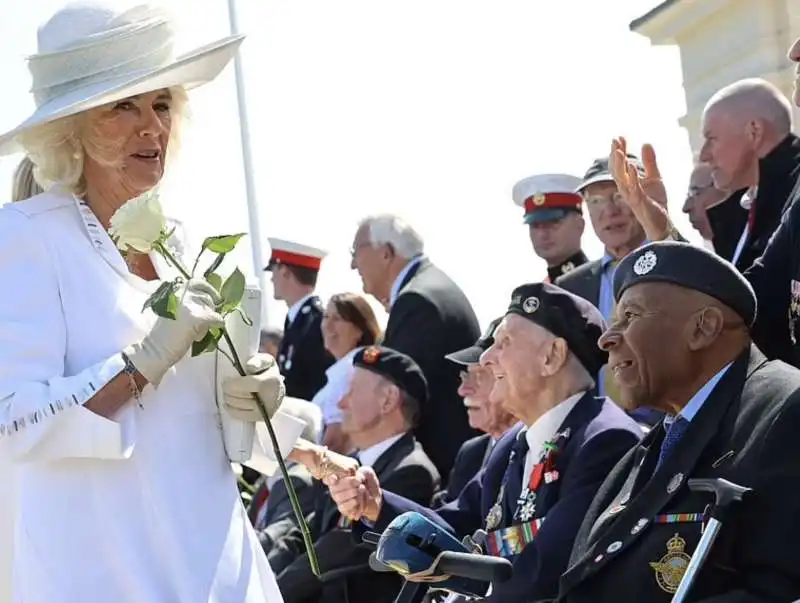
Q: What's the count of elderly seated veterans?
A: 4